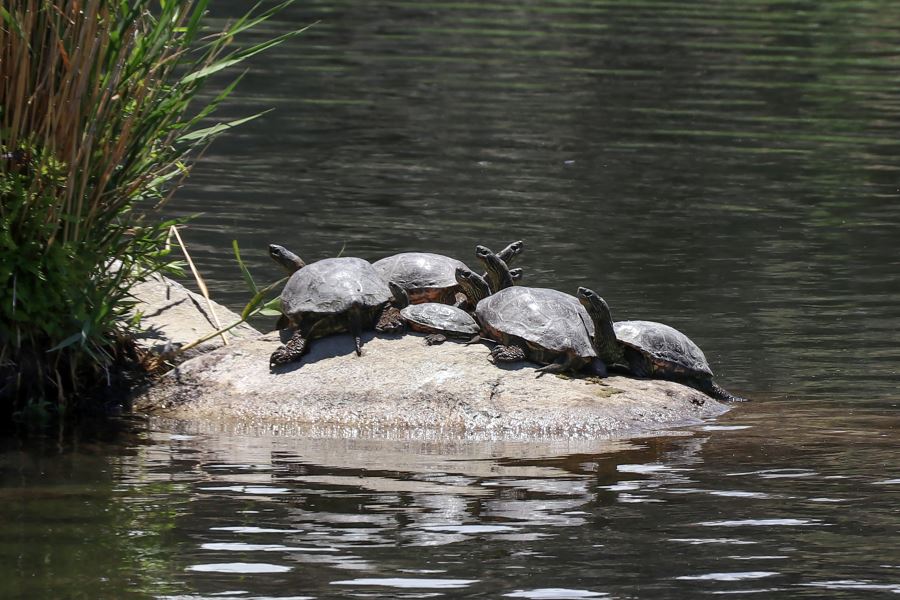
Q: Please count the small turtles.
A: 1